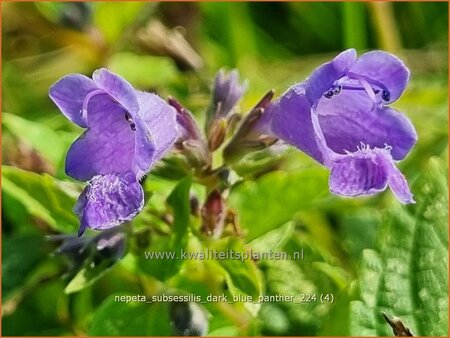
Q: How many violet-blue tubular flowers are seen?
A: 2